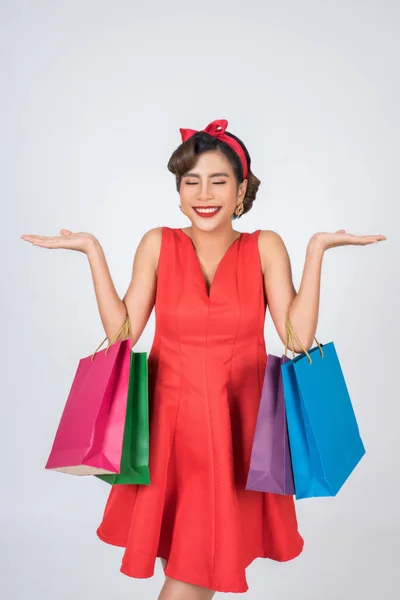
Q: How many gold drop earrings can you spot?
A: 2